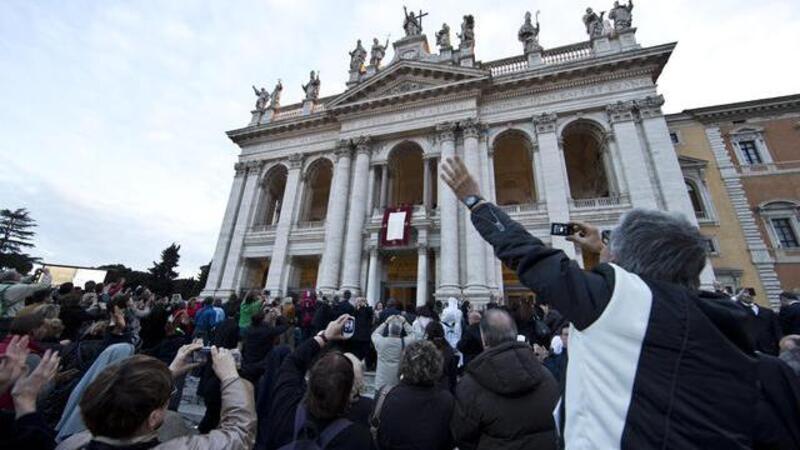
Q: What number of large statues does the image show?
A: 11